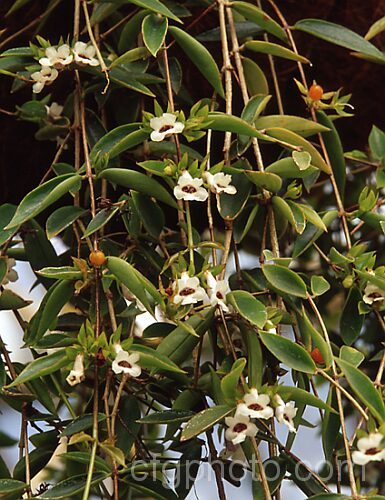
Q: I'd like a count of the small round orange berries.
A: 3